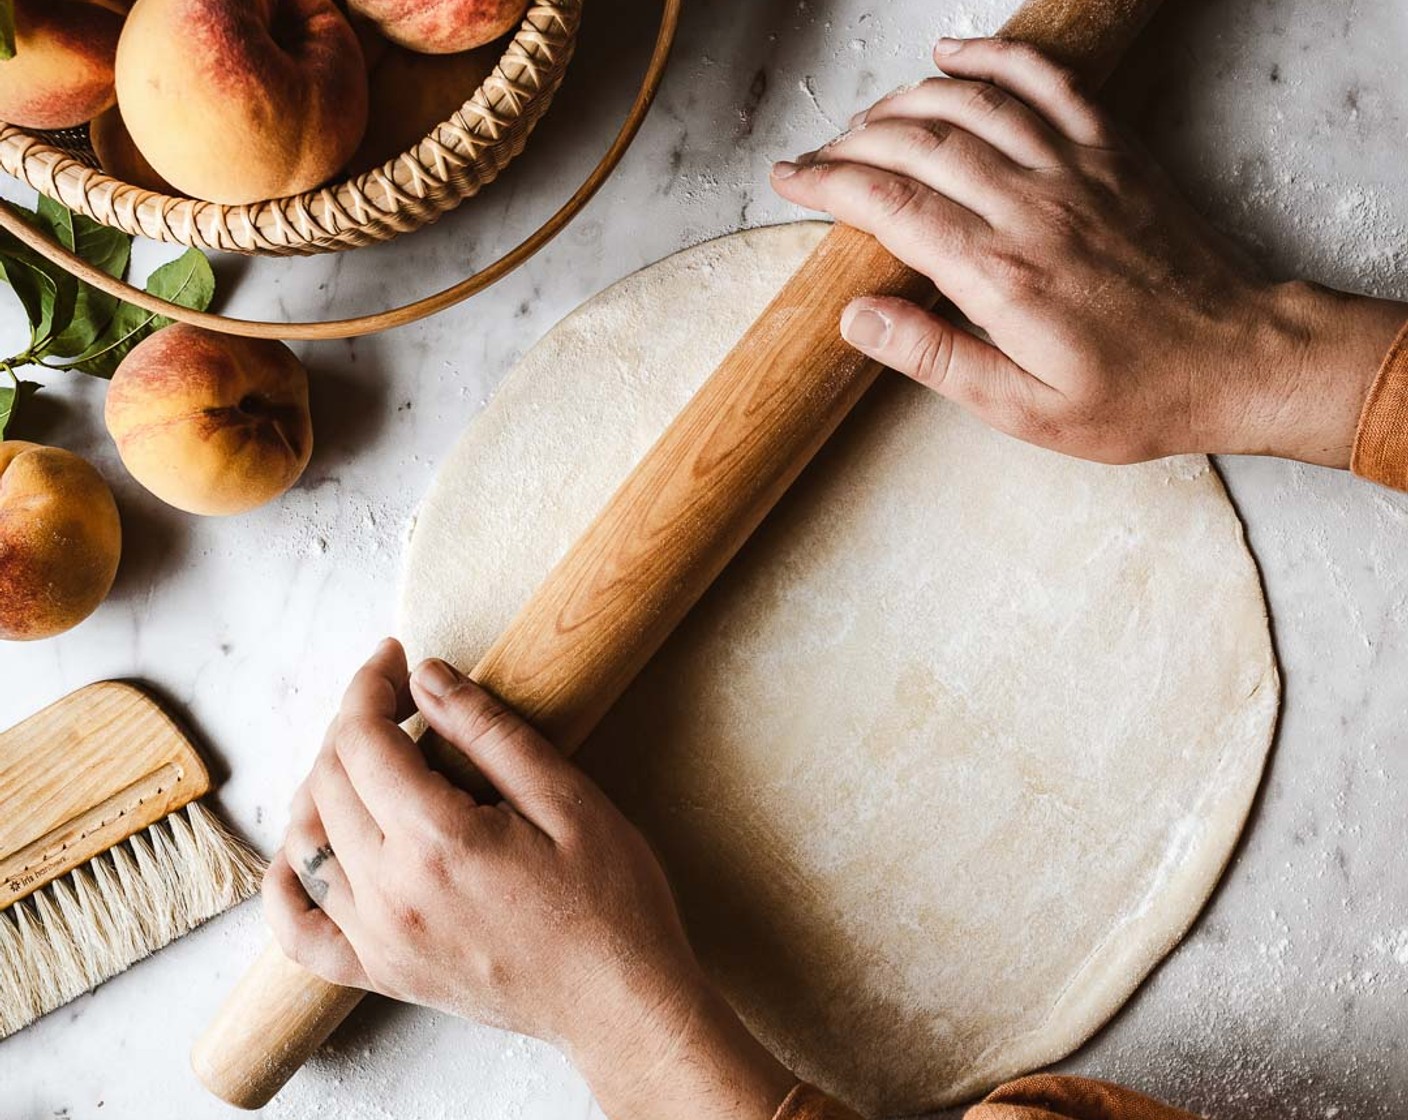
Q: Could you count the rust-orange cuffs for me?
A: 2